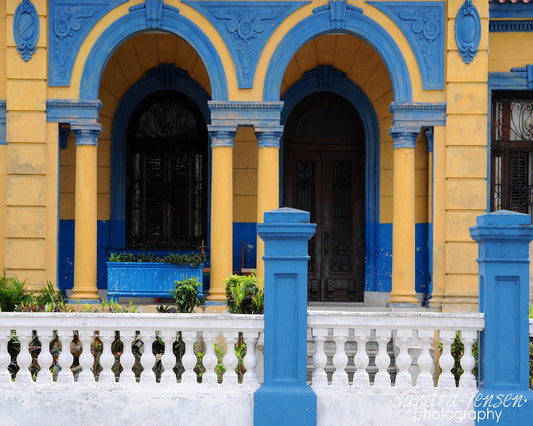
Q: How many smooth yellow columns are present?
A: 4